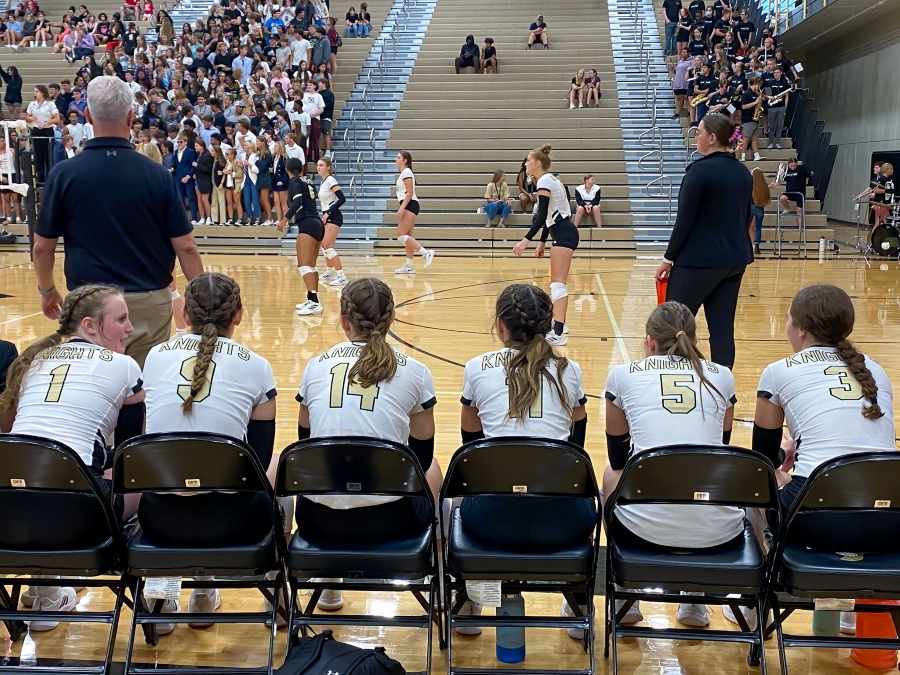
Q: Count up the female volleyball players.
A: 10